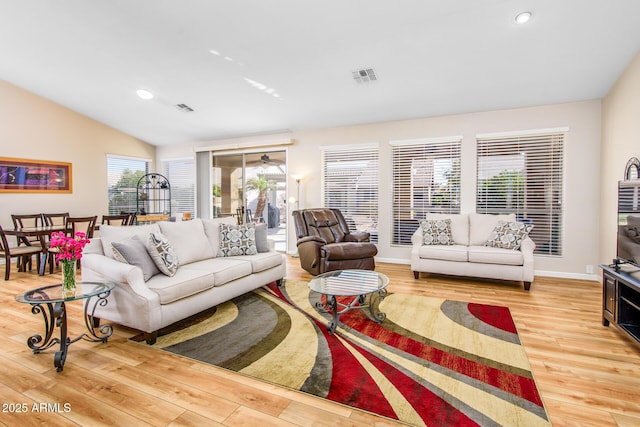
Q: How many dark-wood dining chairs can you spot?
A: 6